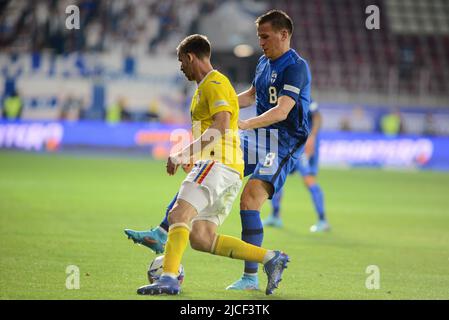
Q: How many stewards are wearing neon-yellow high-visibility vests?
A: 3